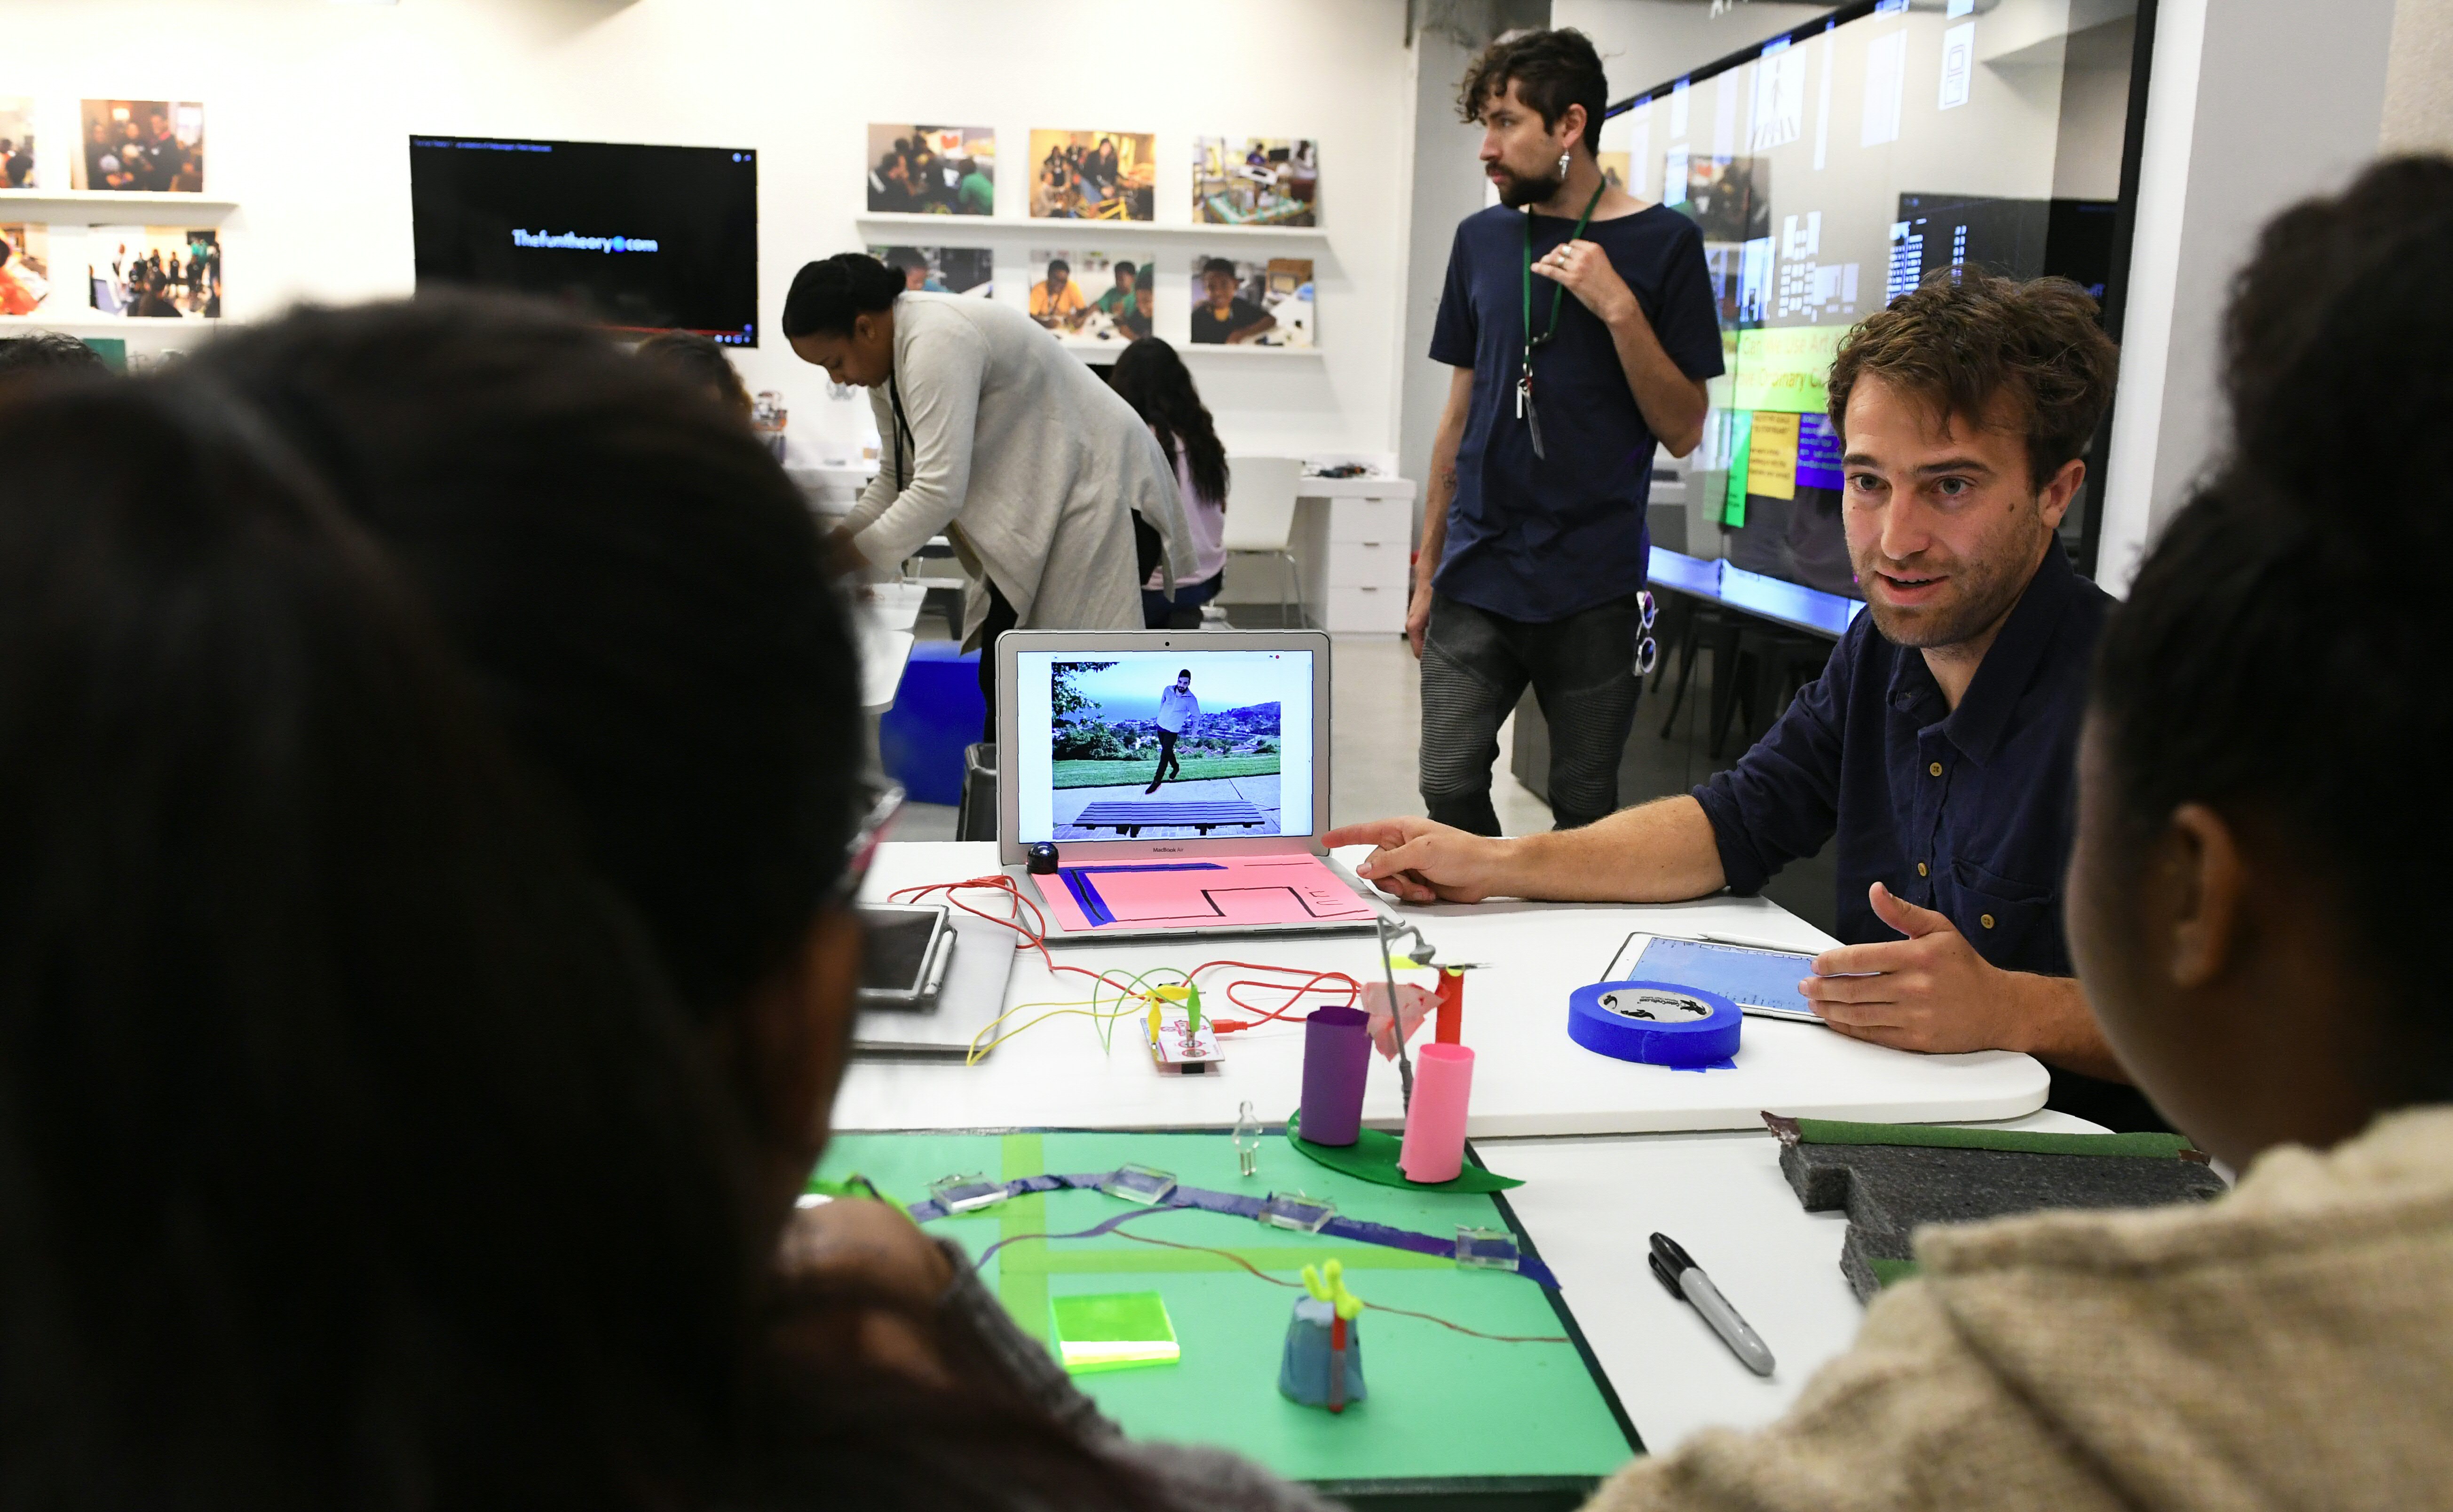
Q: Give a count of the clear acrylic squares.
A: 4